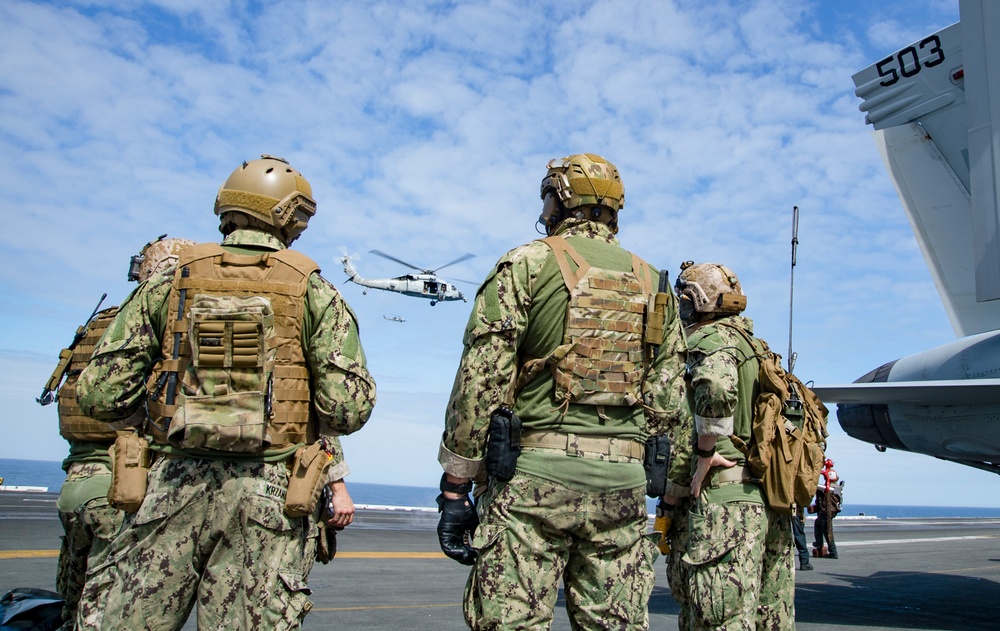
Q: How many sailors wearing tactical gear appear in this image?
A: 4